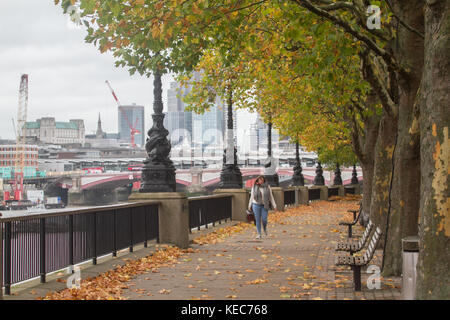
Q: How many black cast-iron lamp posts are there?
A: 7